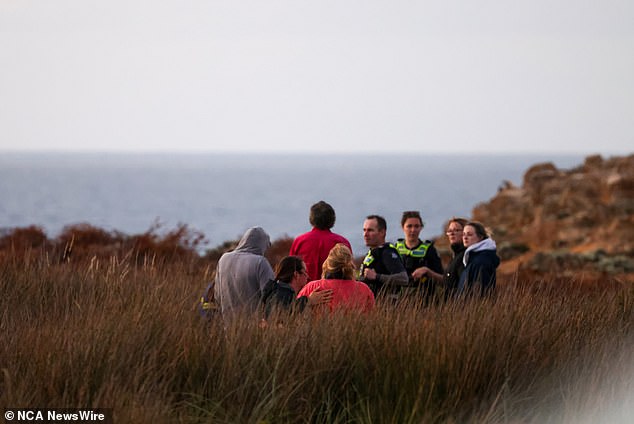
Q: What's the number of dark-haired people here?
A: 6